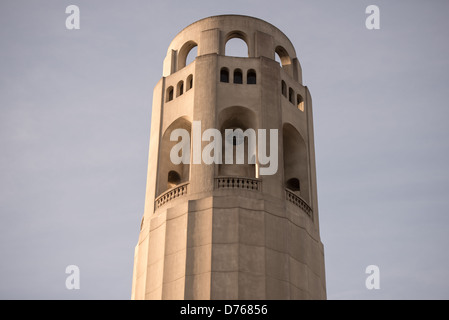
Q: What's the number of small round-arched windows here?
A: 9